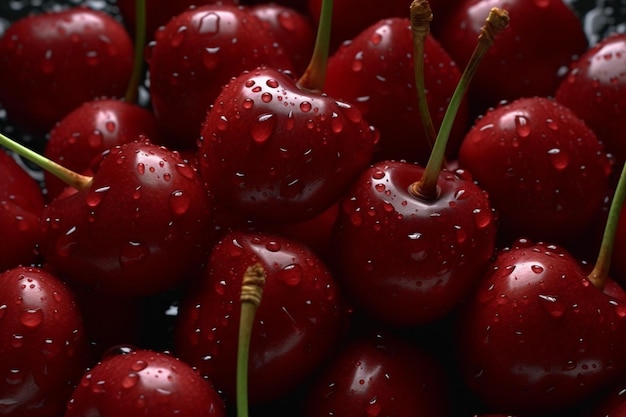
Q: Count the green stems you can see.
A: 7